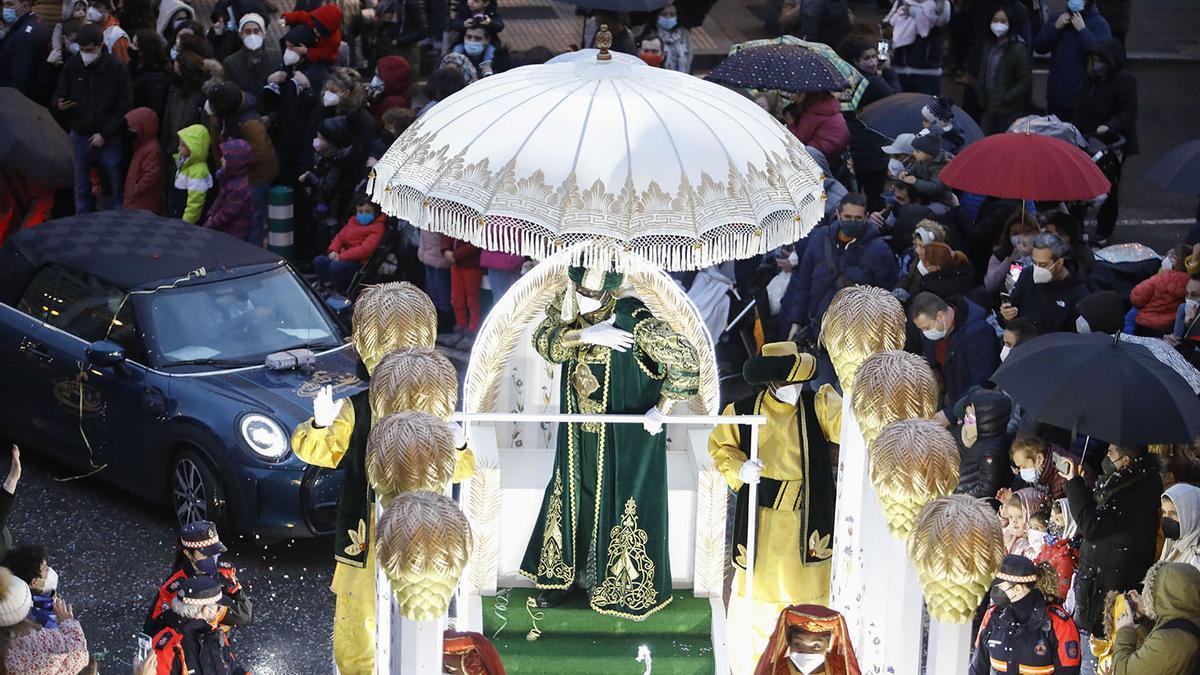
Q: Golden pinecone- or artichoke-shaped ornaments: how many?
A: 8